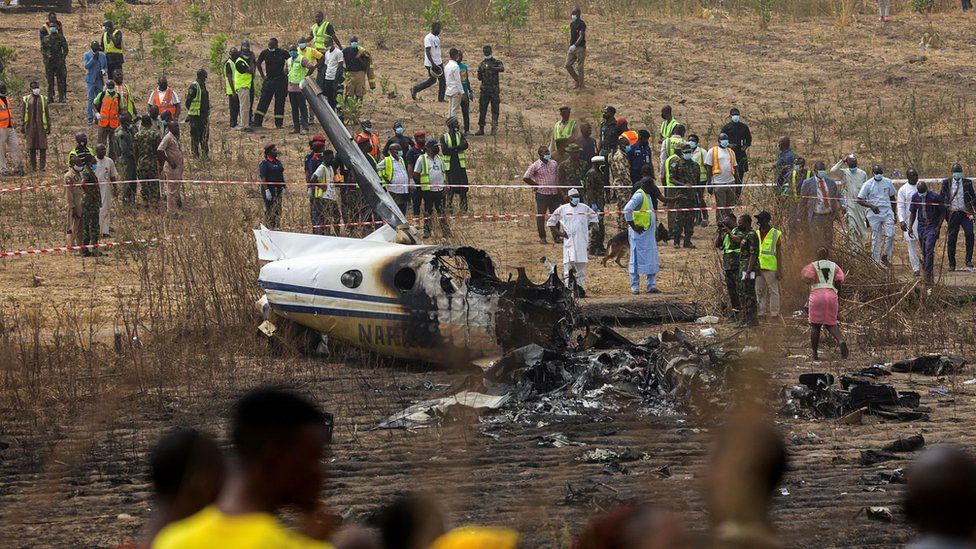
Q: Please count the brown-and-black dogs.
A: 1